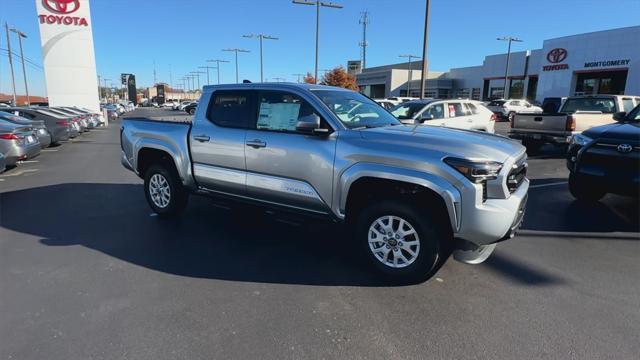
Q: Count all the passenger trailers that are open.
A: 0